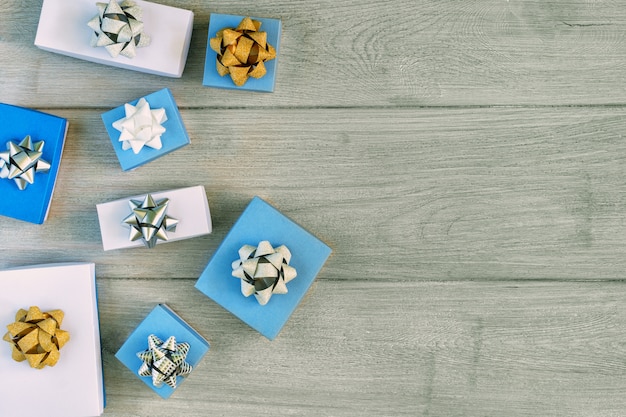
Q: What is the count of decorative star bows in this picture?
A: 8